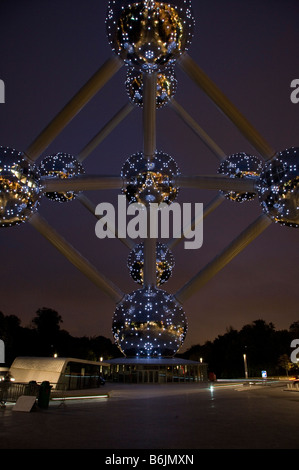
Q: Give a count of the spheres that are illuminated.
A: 9